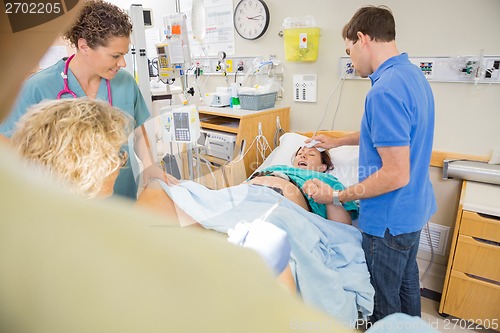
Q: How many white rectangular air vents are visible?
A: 1